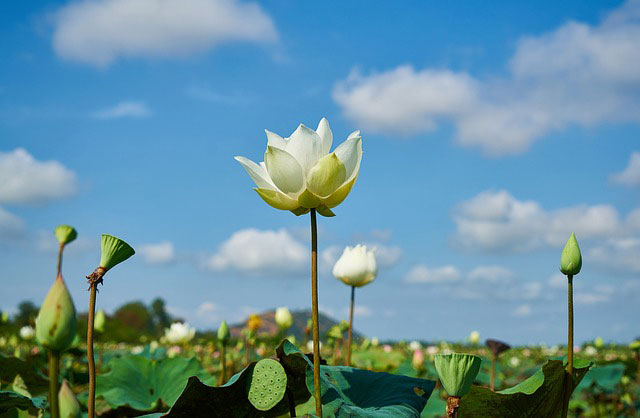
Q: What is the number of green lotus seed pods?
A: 4